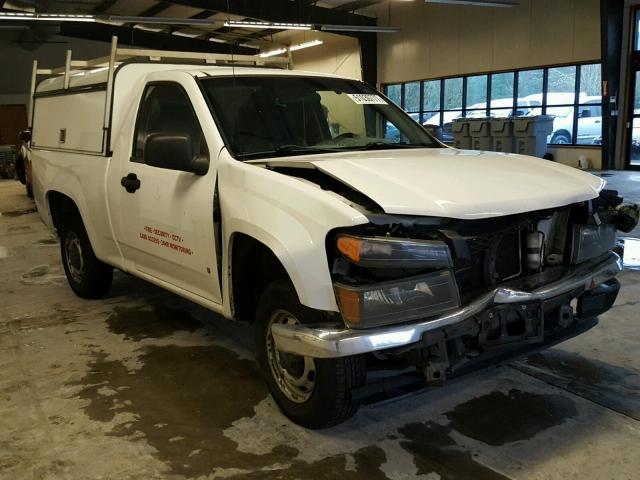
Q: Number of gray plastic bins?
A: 4